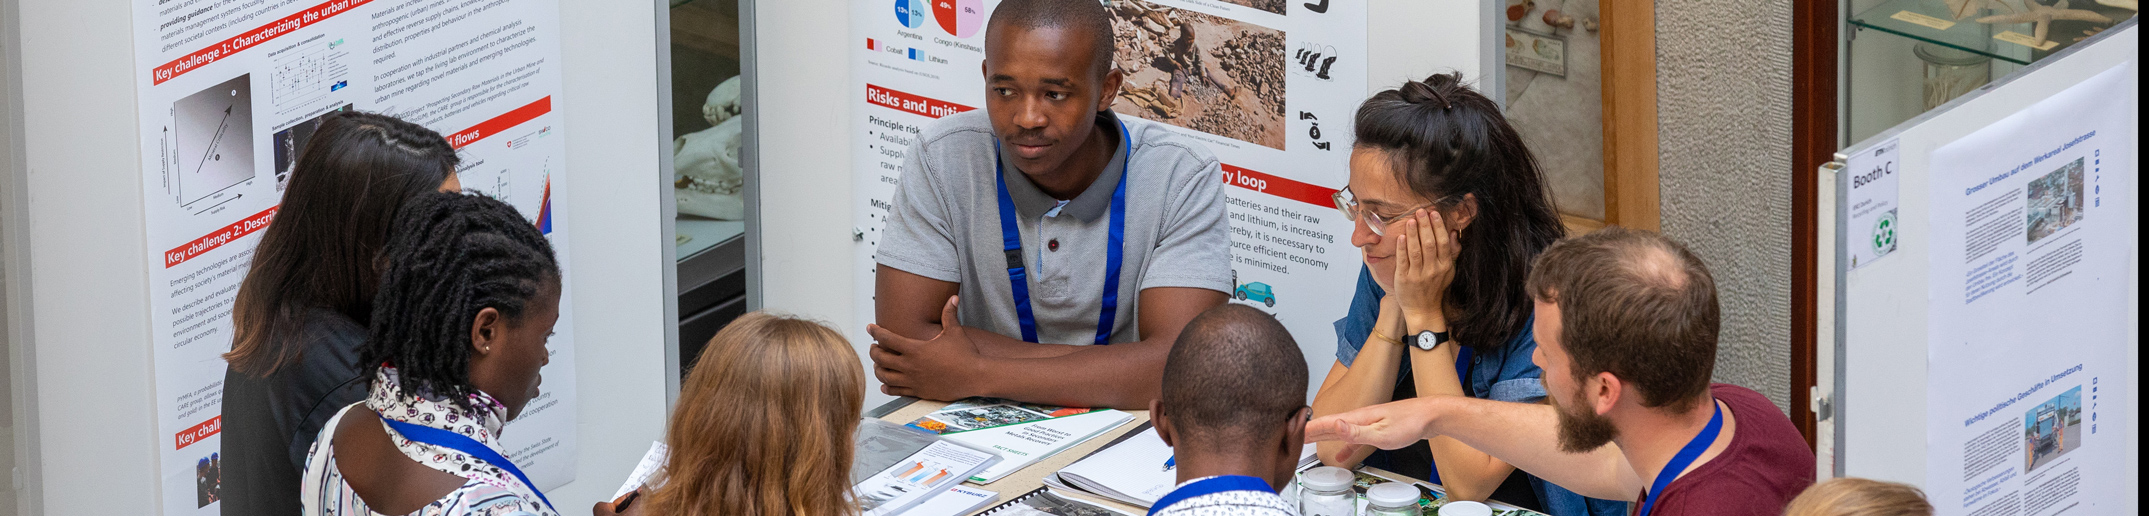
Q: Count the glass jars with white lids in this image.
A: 3